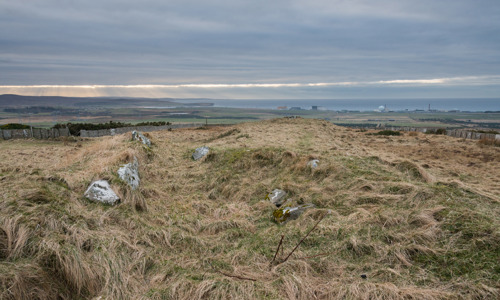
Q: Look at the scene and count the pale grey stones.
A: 7